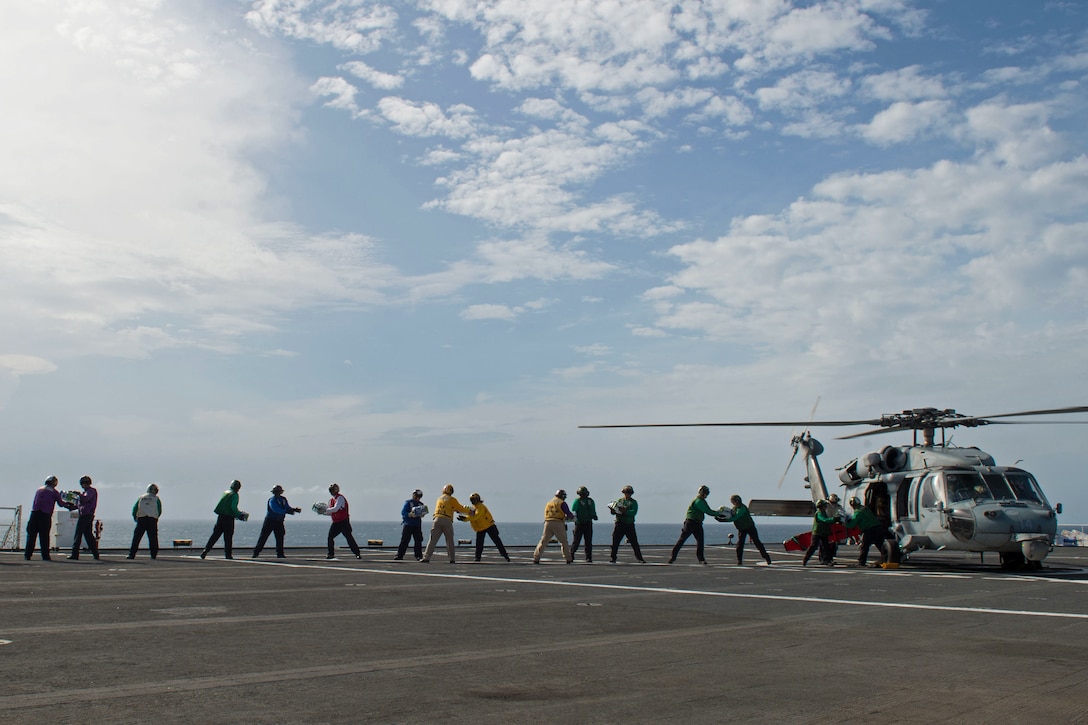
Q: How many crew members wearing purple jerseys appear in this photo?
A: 2